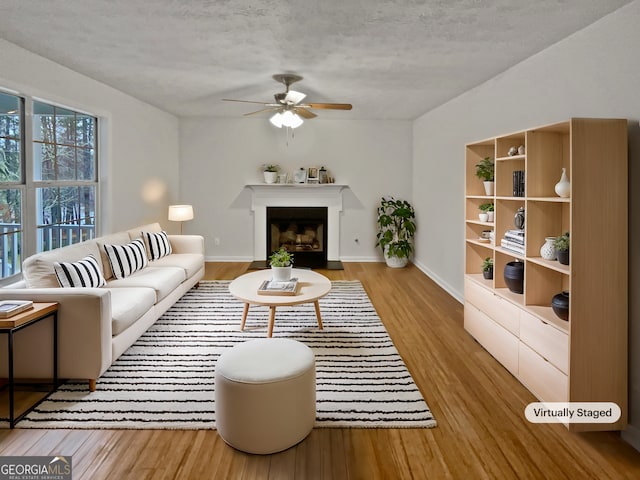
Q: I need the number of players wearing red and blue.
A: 0